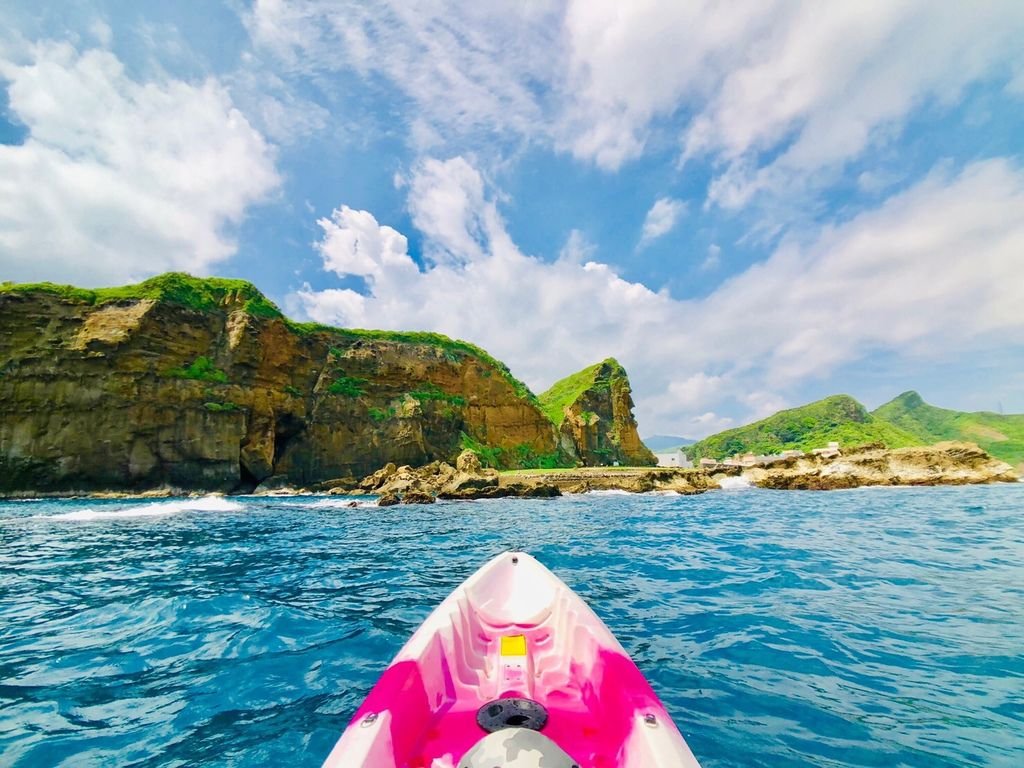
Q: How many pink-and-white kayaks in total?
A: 1